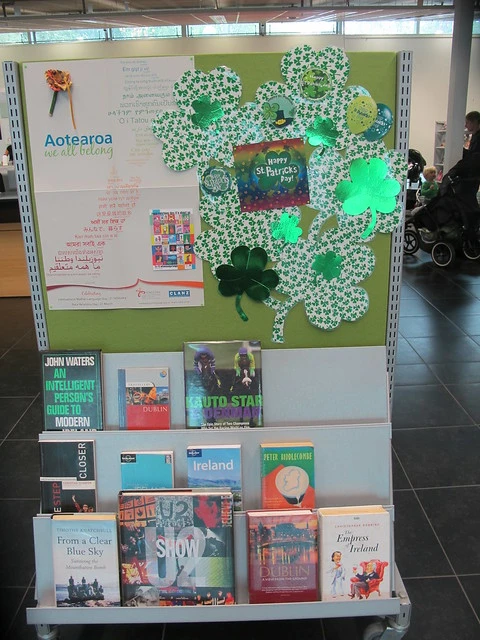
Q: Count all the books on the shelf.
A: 11